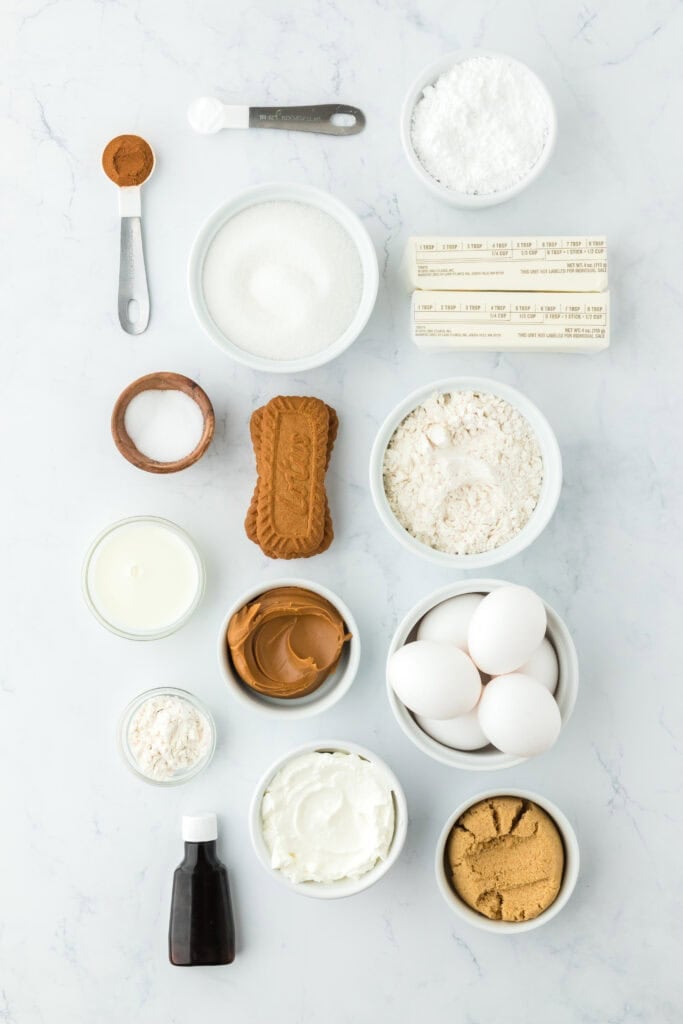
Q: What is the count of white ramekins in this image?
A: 7